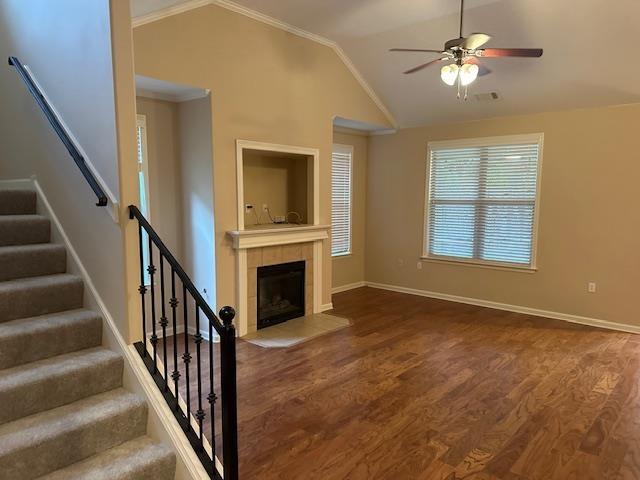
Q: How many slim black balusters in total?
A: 7